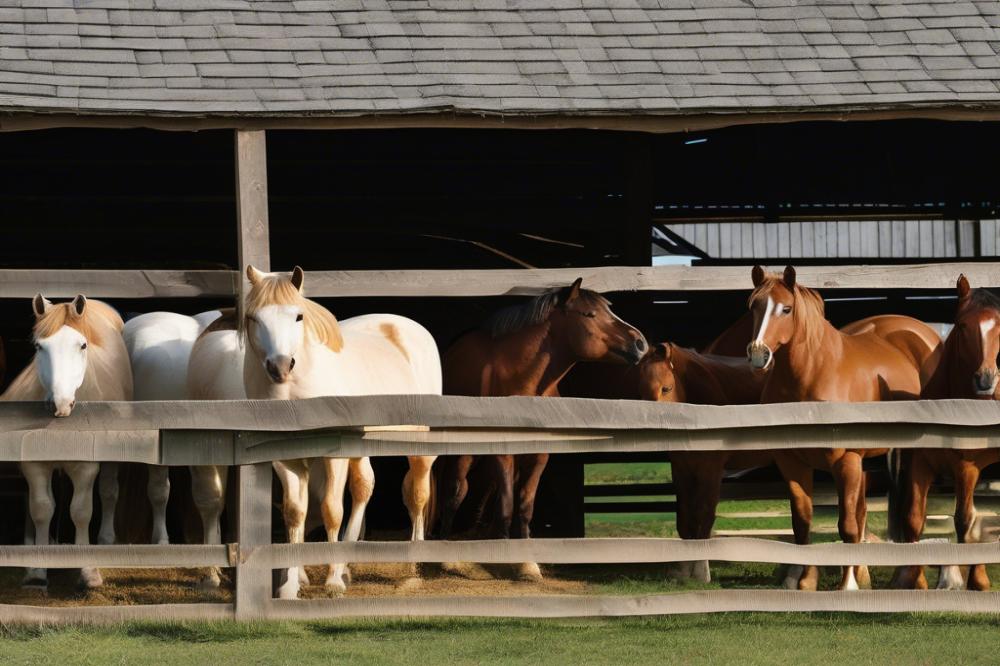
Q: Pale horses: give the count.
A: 4